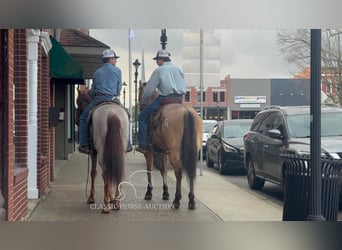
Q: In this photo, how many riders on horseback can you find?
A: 2